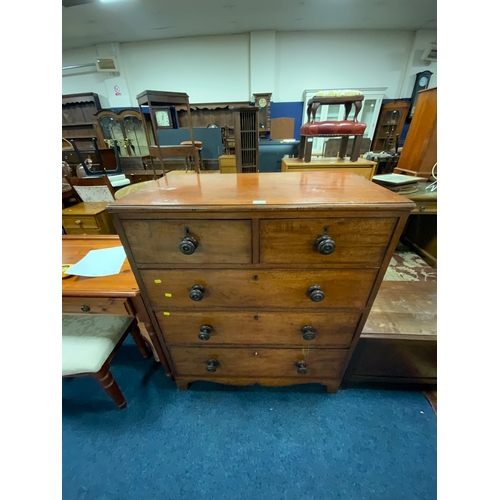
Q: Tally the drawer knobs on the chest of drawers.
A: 8